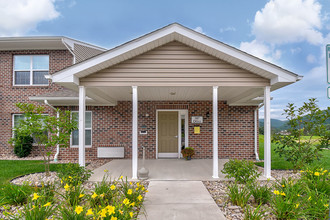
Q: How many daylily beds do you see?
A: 2